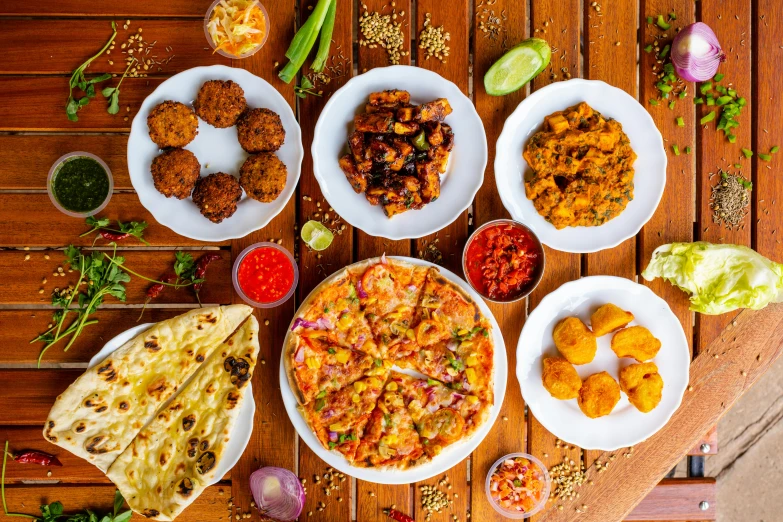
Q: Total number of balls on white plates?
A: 12